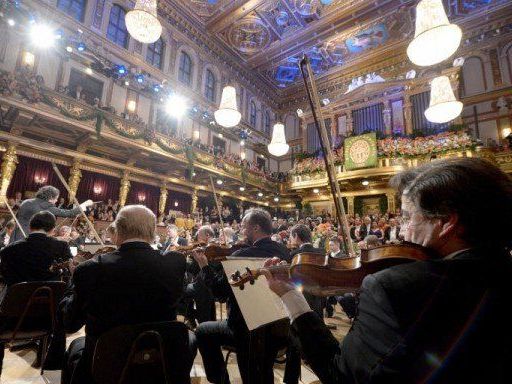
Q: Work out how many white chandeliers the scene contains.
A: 5